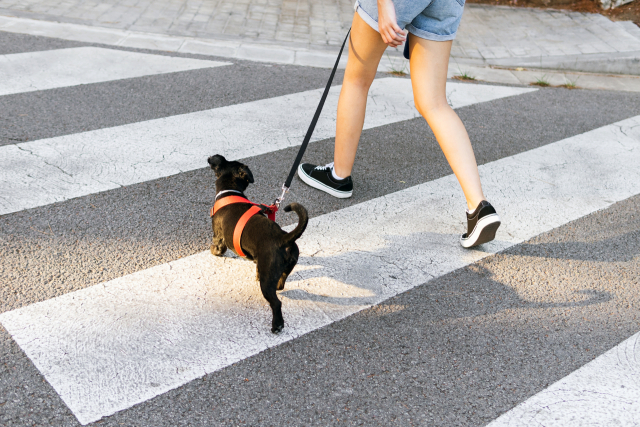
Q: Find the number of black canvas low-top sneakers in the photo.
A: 2